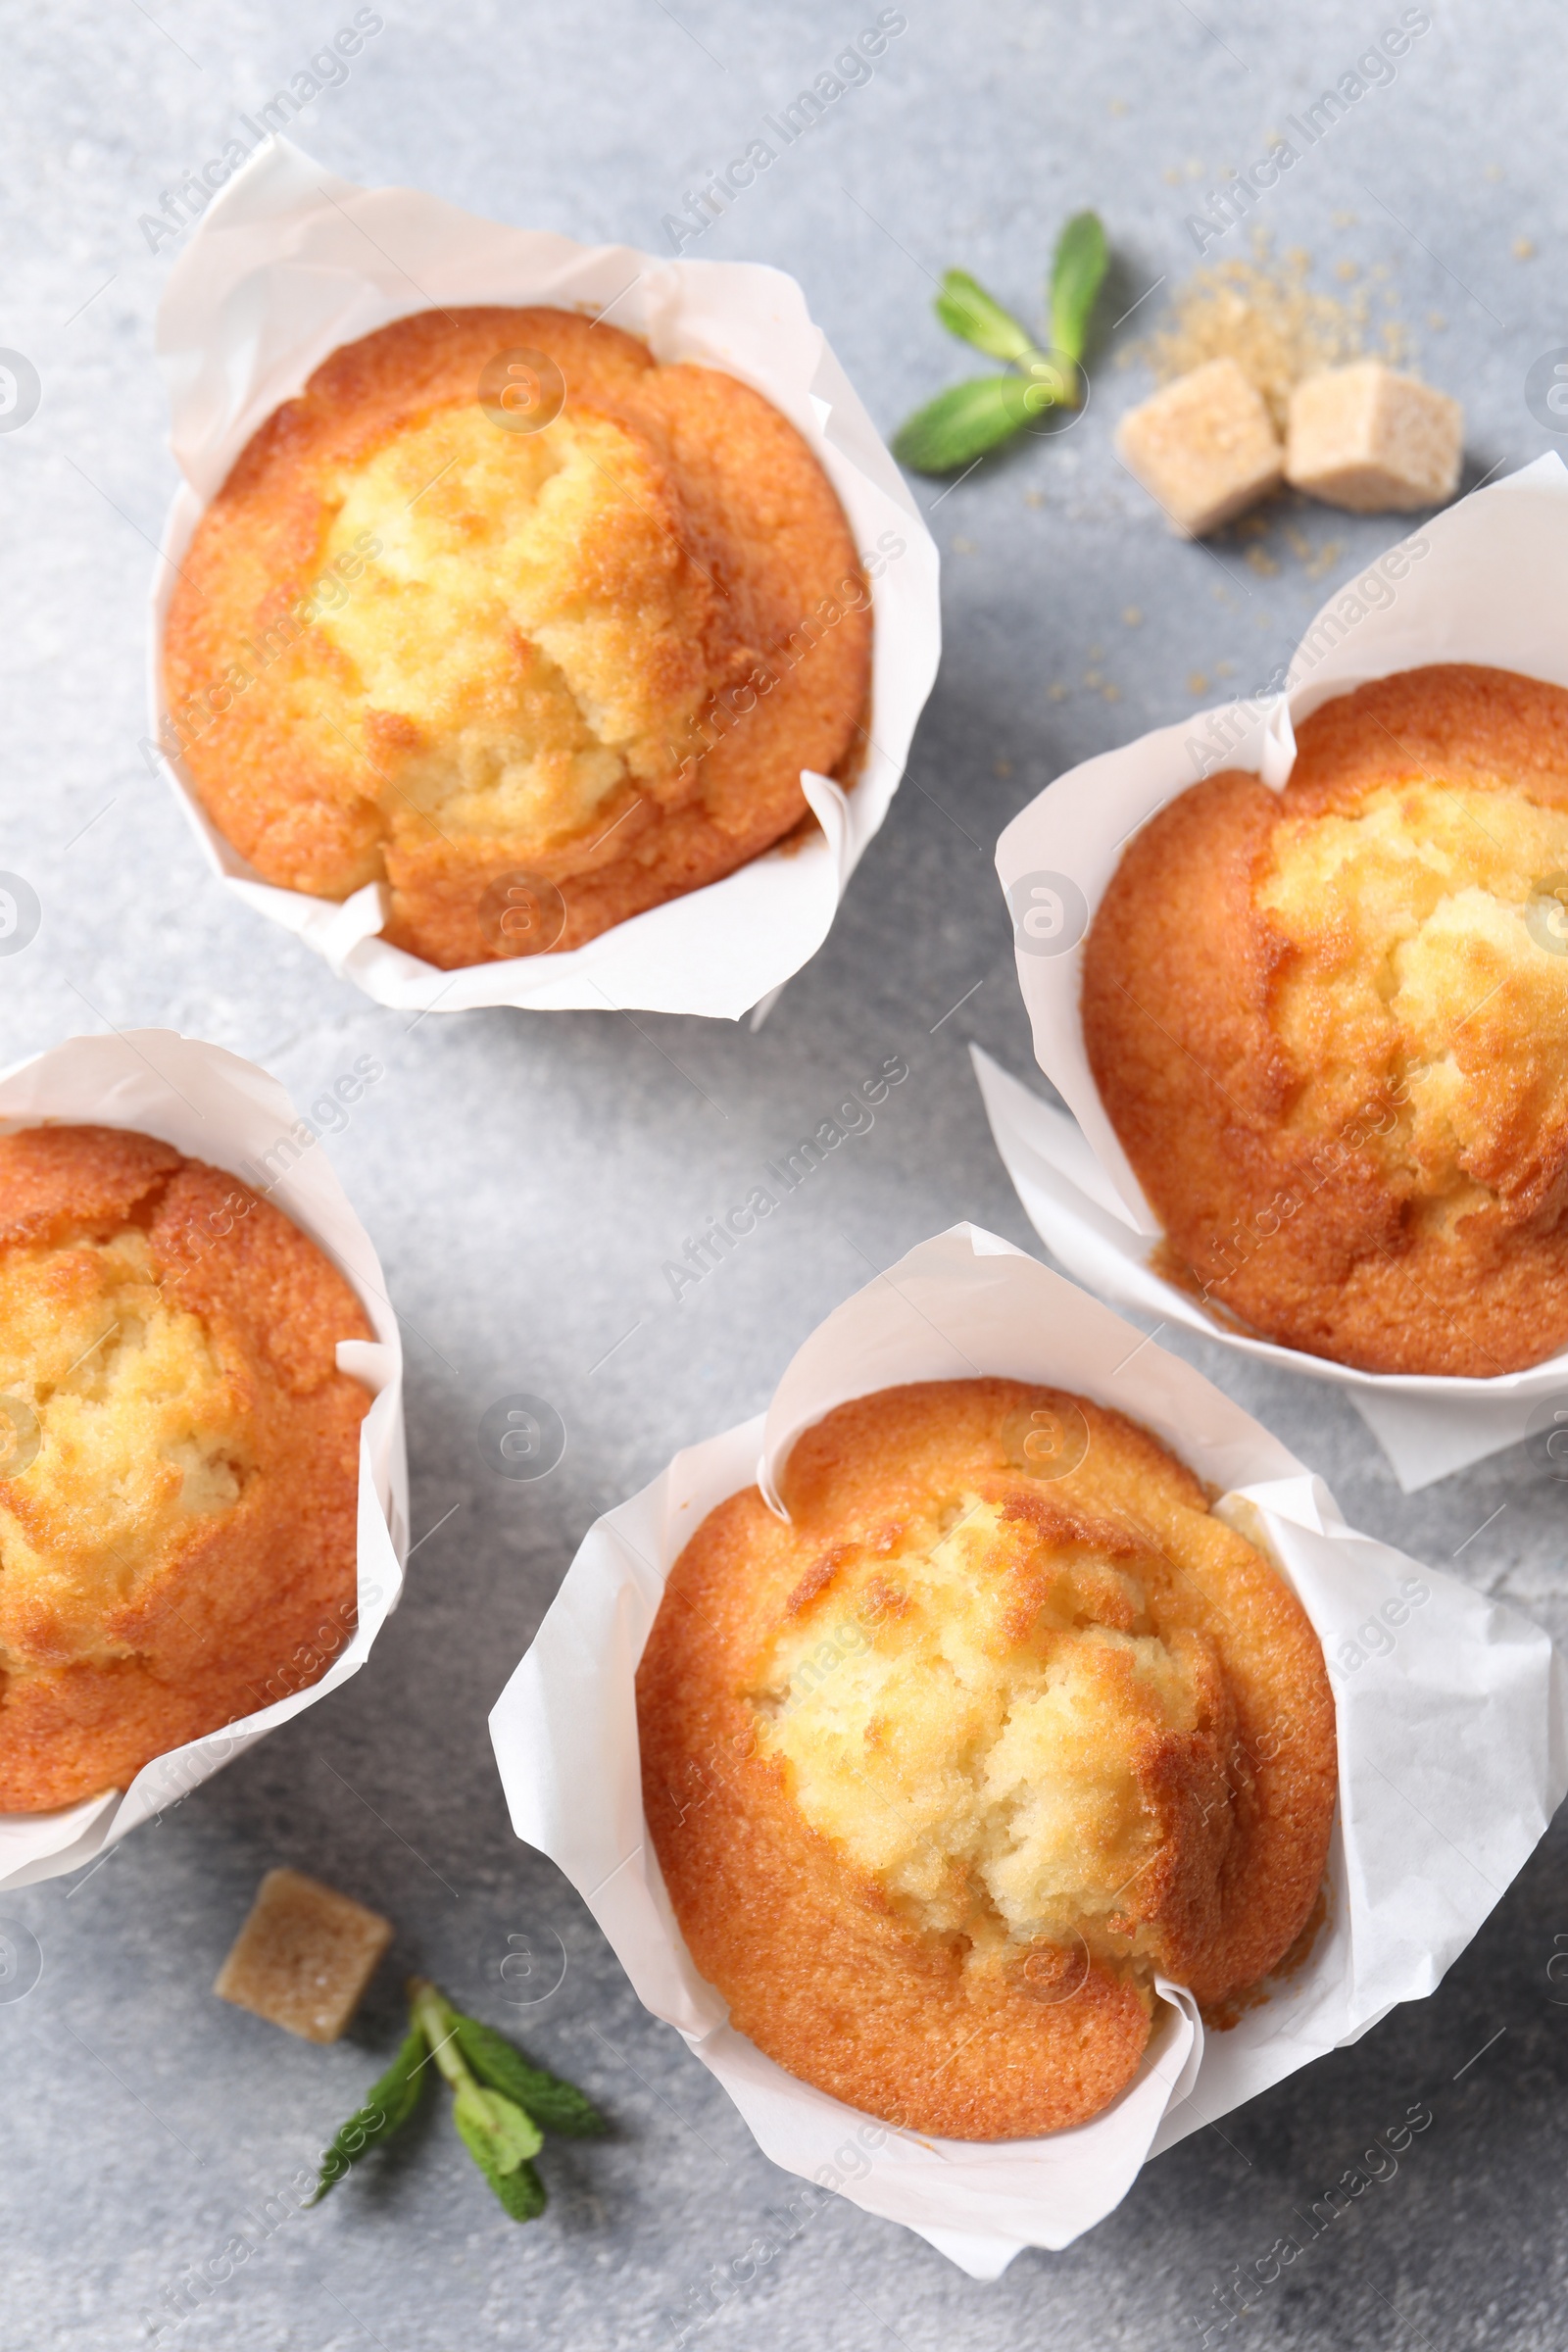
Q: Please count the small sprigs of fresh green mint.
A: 2